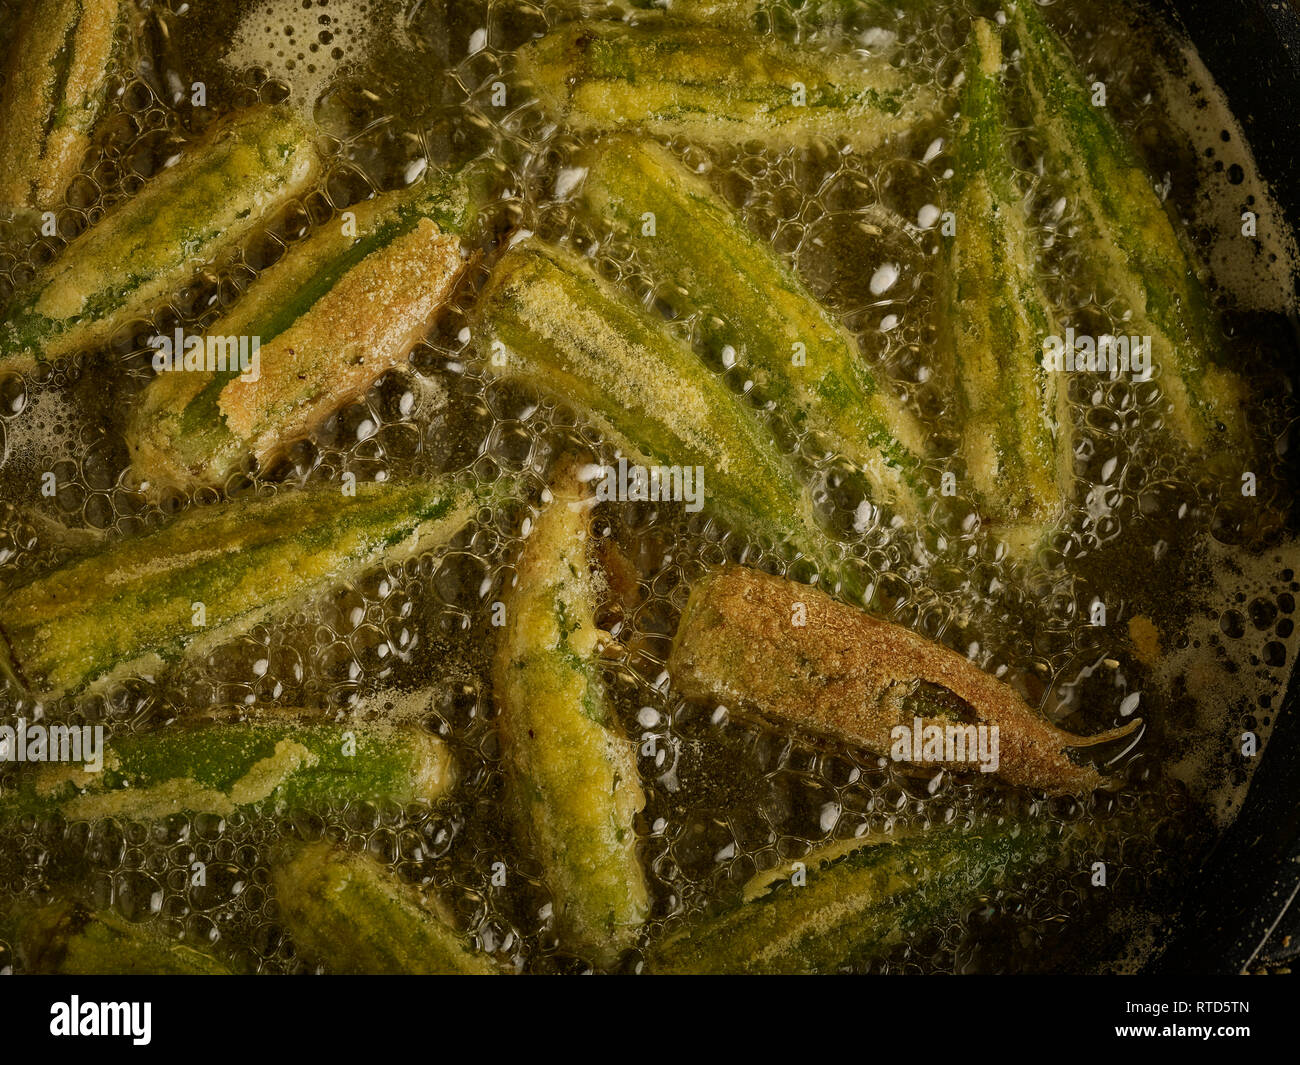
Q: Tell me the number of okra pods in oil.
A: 15